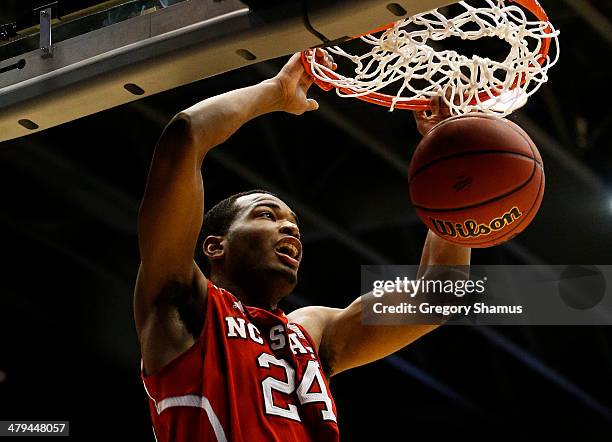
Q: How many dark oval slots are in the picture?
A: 4